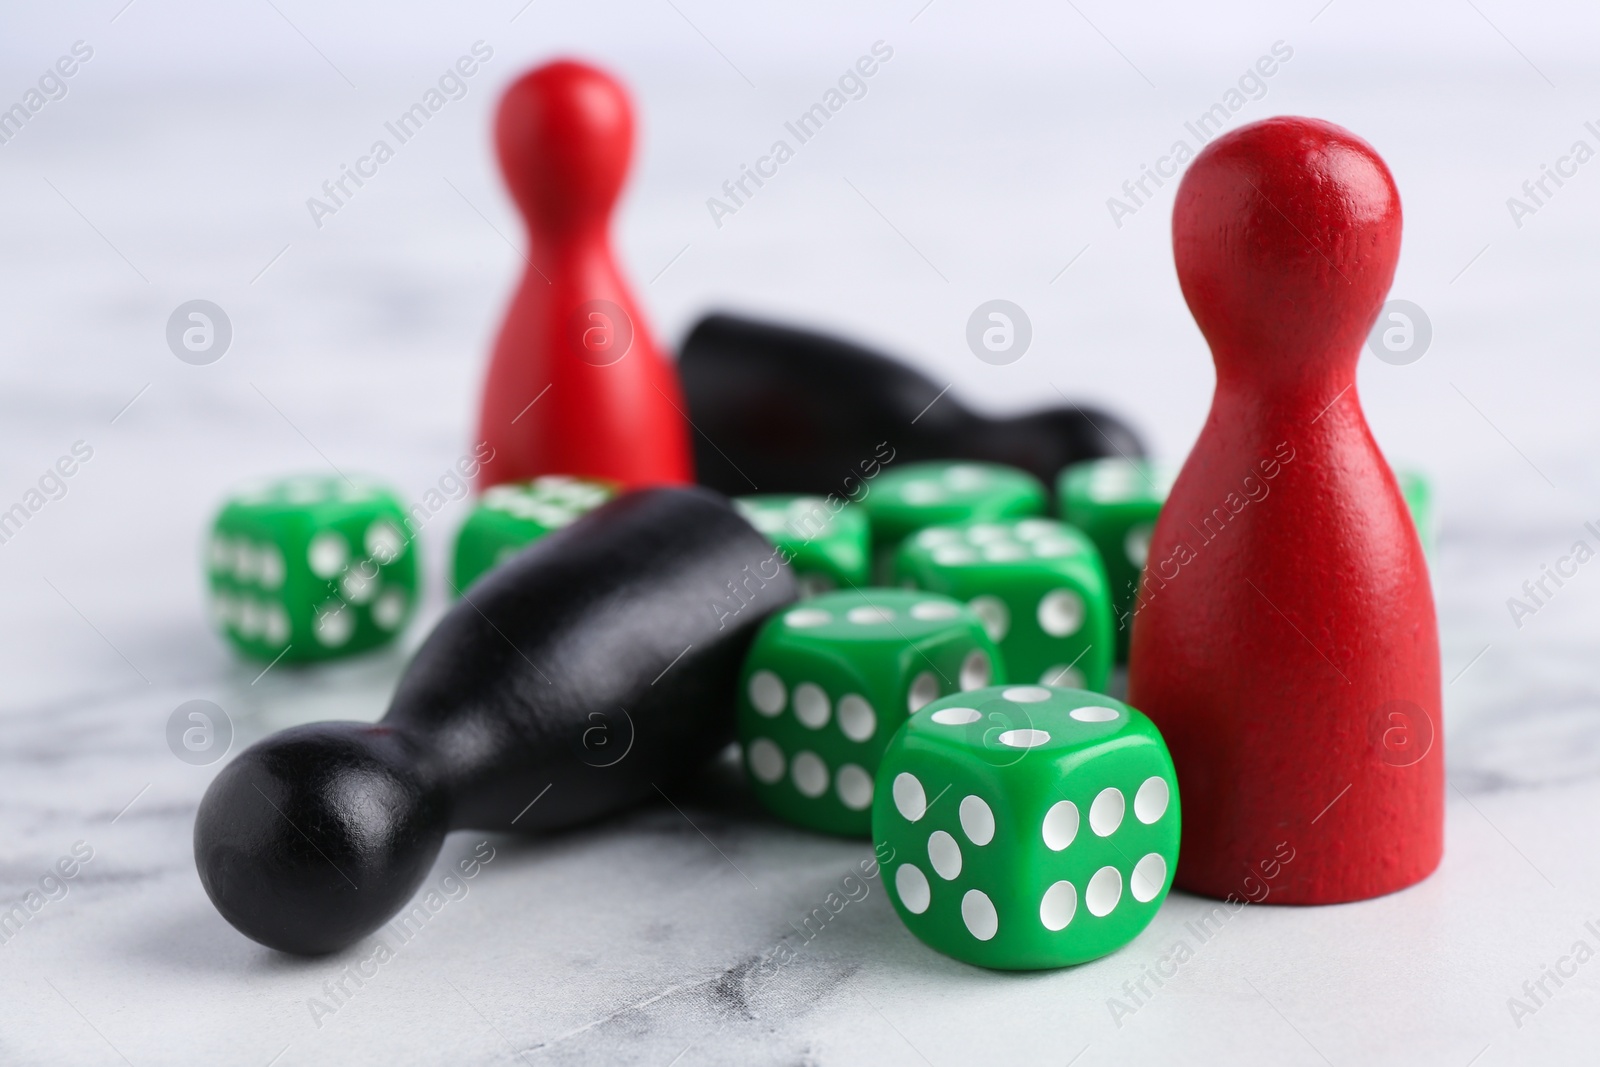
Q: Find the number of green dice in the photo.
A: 9